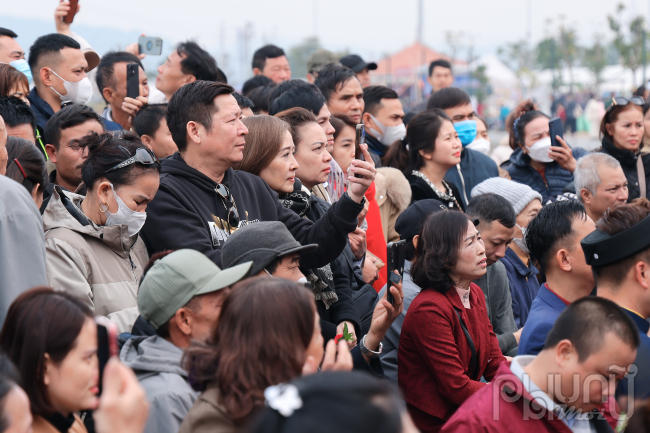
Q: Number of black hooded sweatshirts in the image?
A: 1